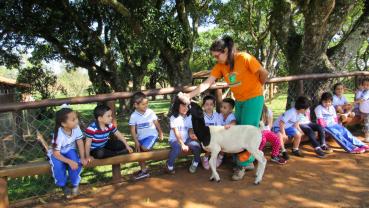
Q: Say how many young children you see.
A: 12